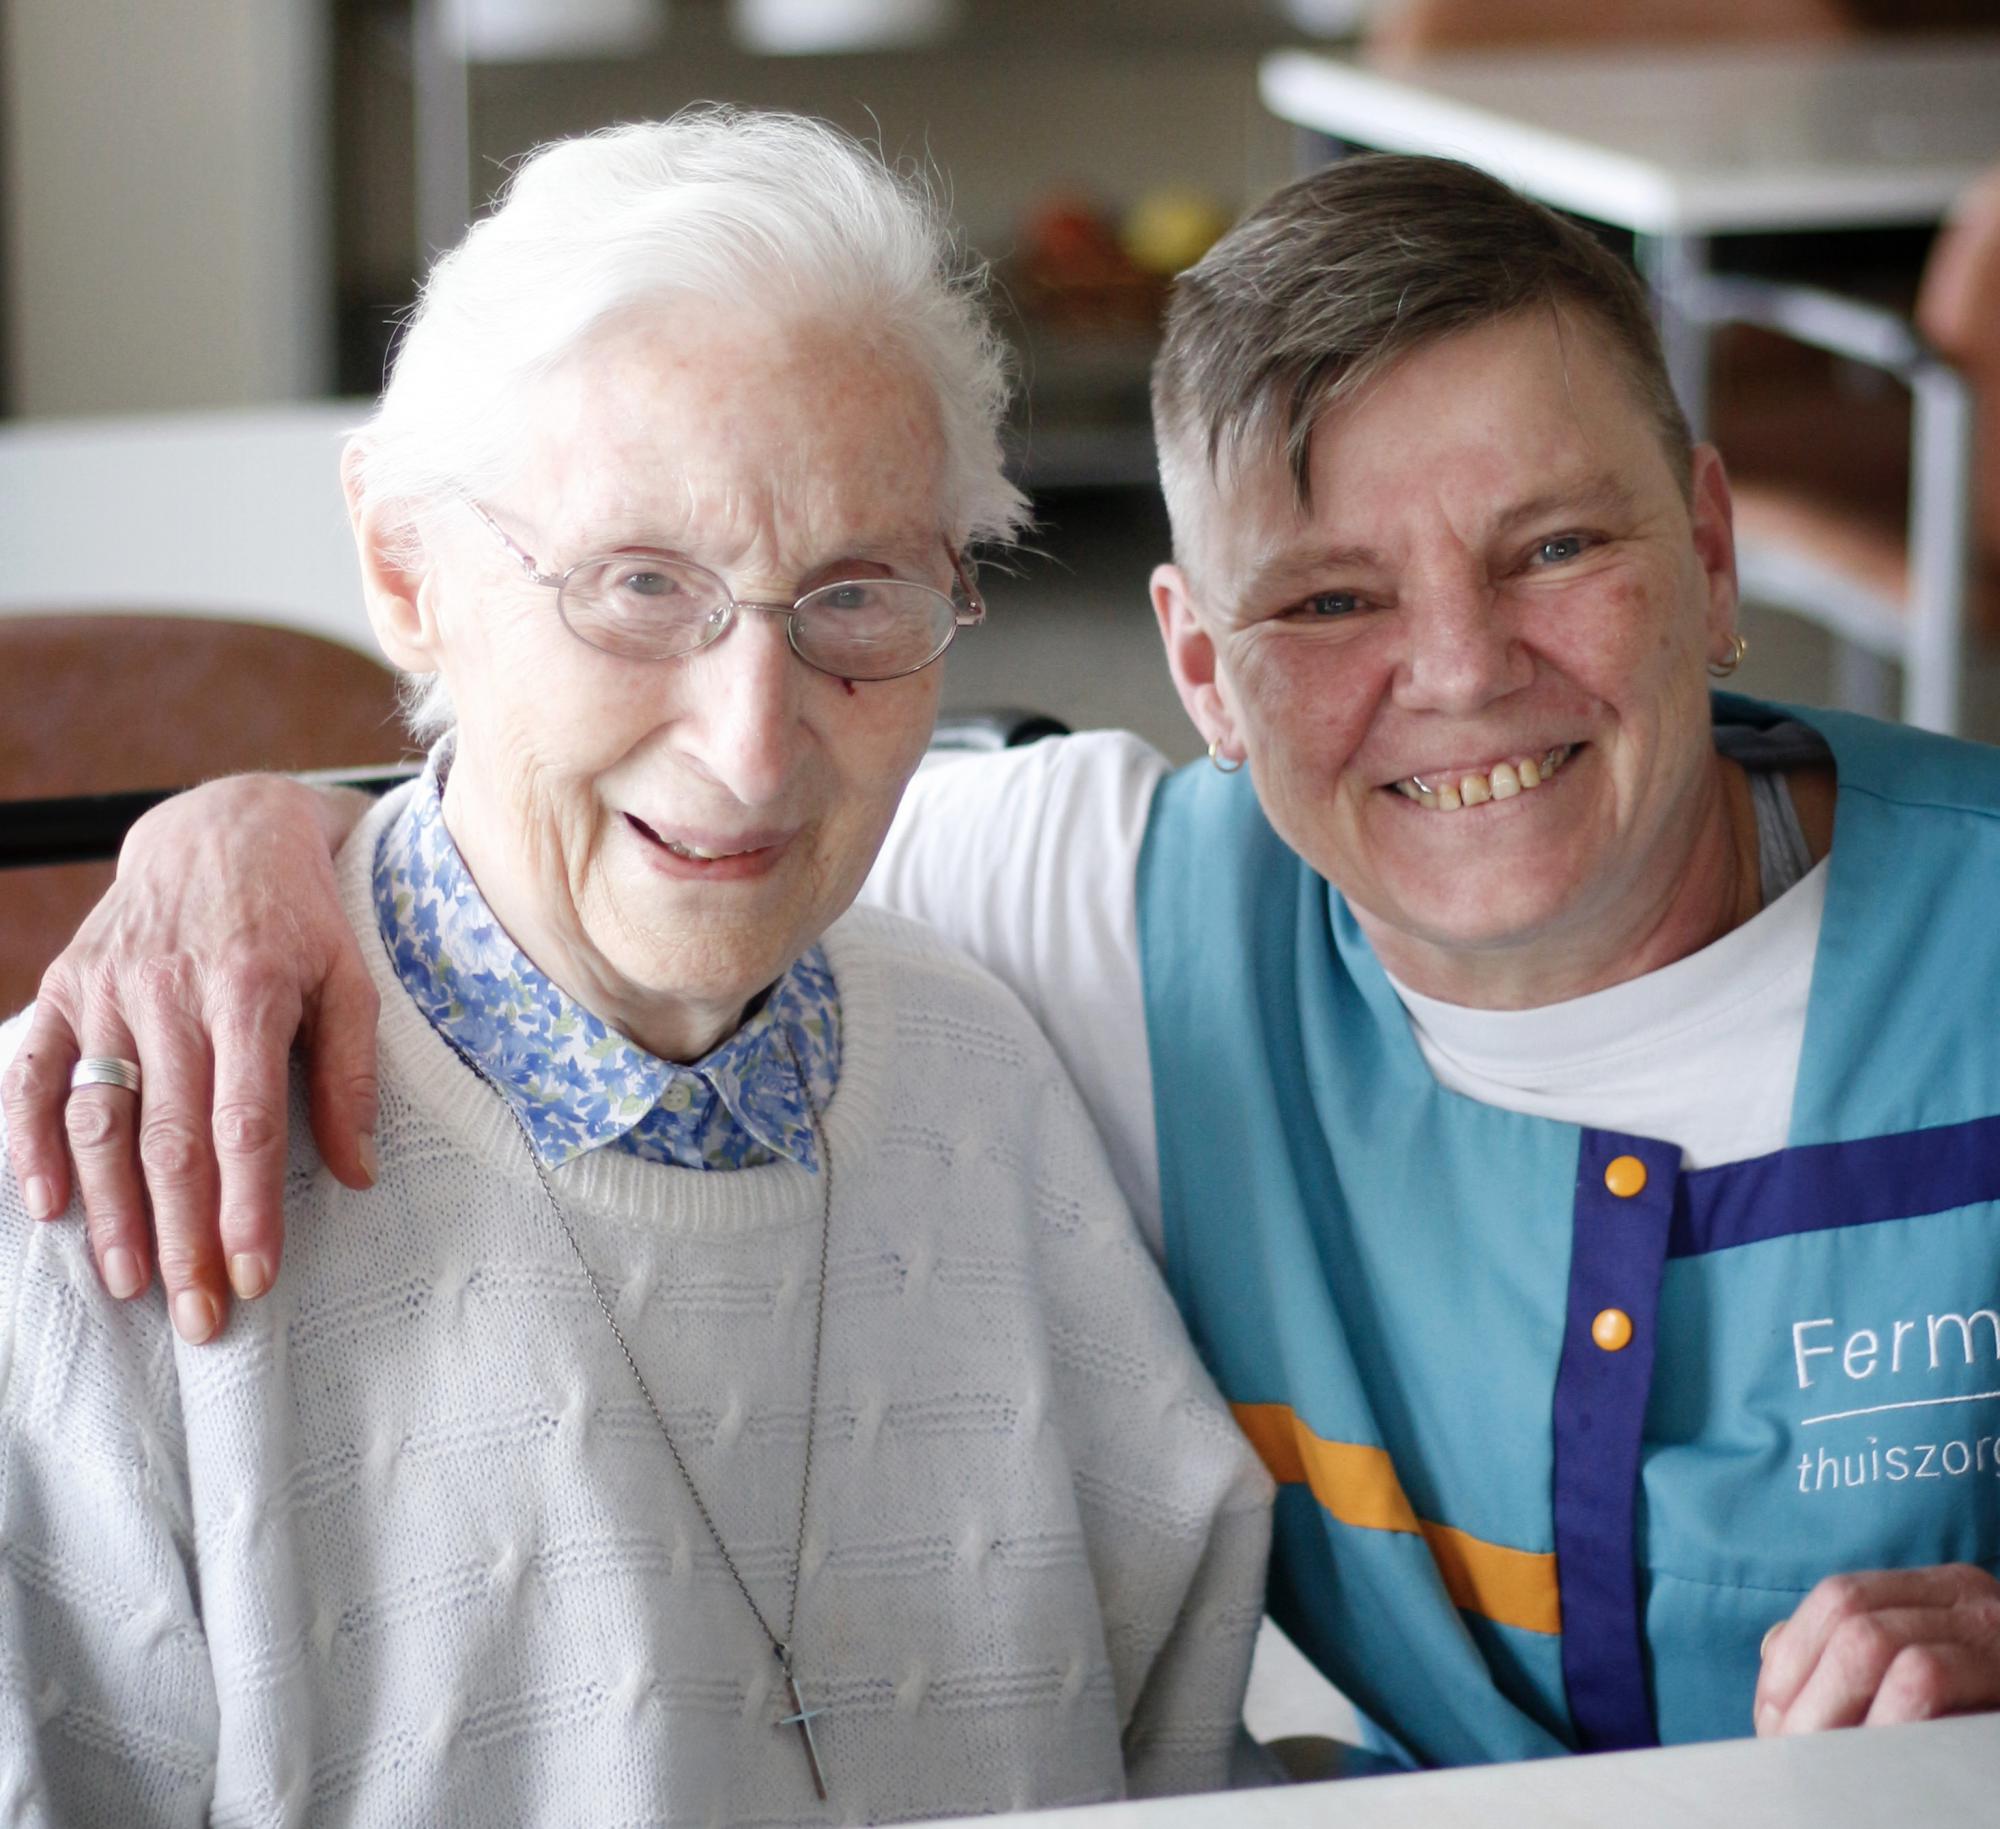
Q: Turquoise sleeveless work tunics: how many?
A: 1